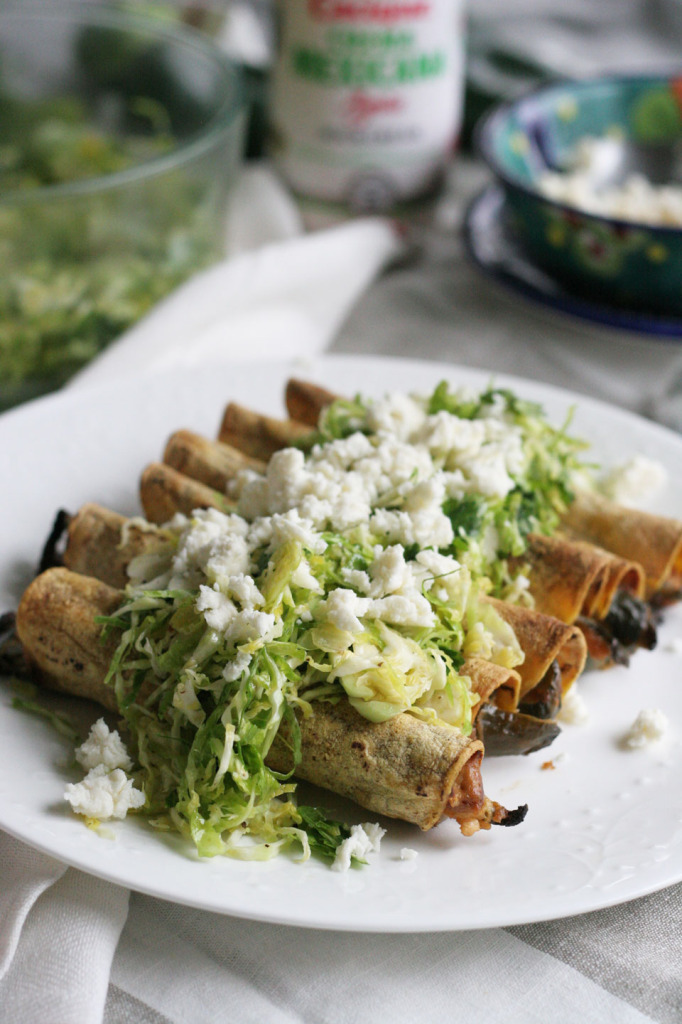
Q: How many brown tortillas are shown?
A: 6